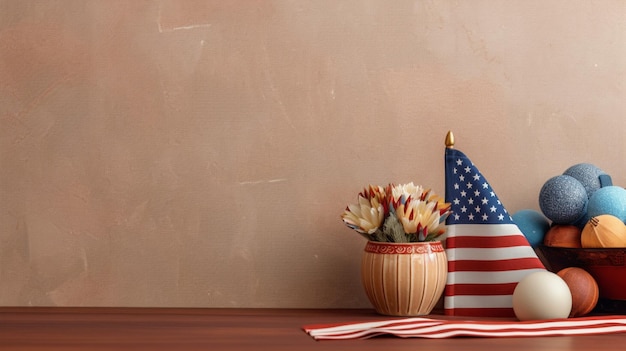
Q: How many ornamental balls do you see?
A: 8